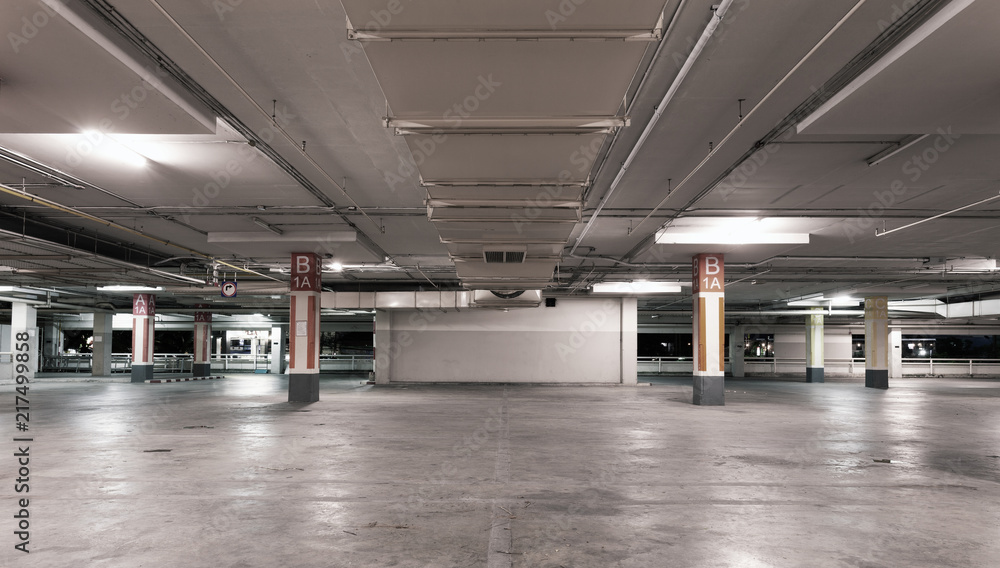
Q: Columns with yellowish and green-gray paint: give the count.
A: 2